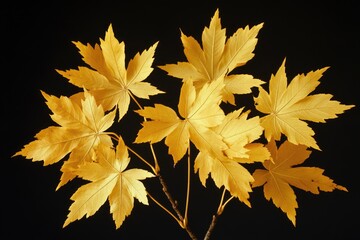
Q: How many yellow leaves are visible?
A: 8